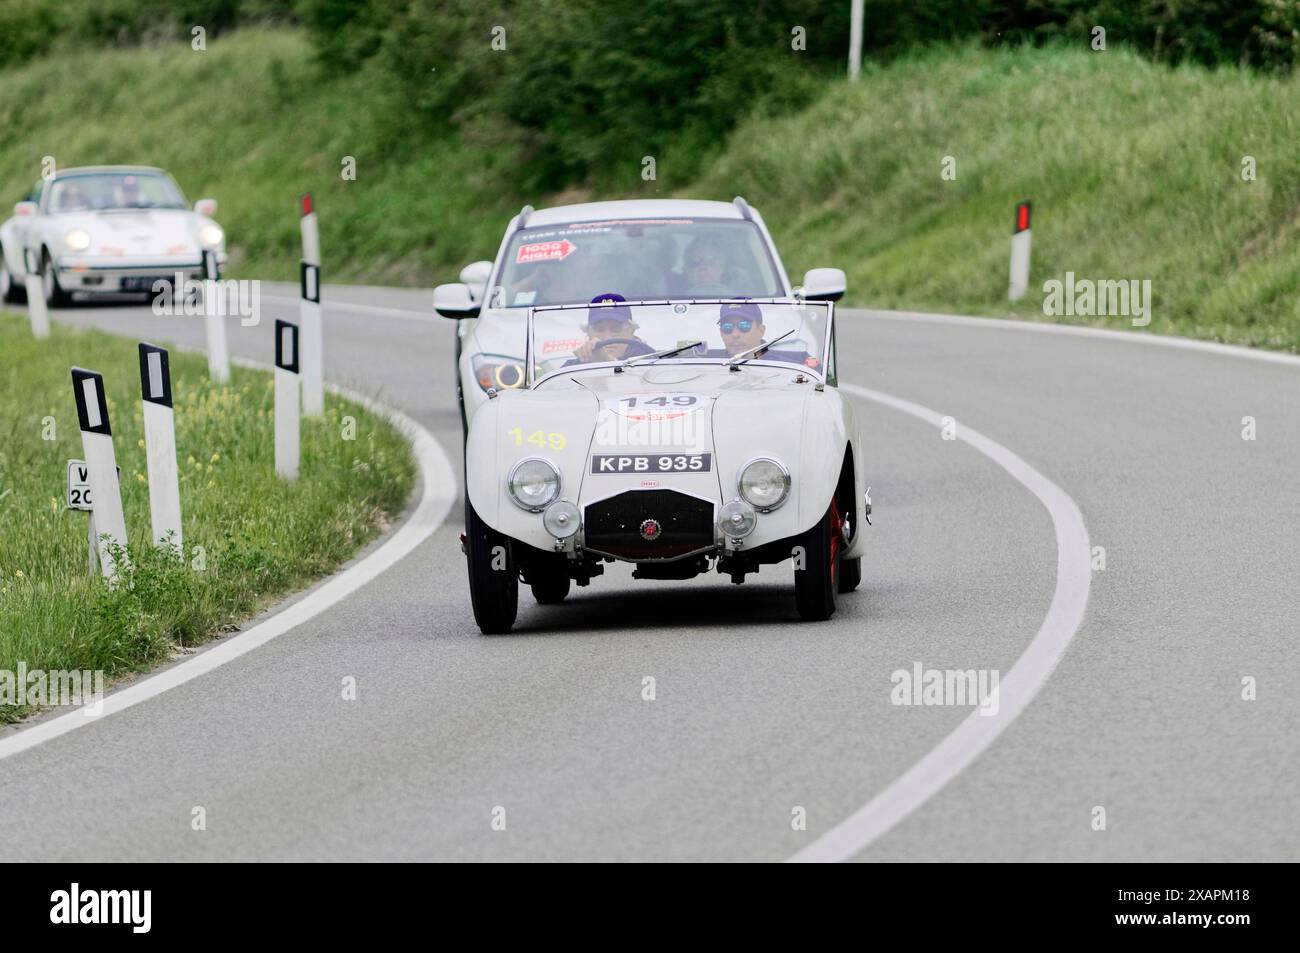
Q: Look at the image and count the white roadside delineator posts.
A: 8